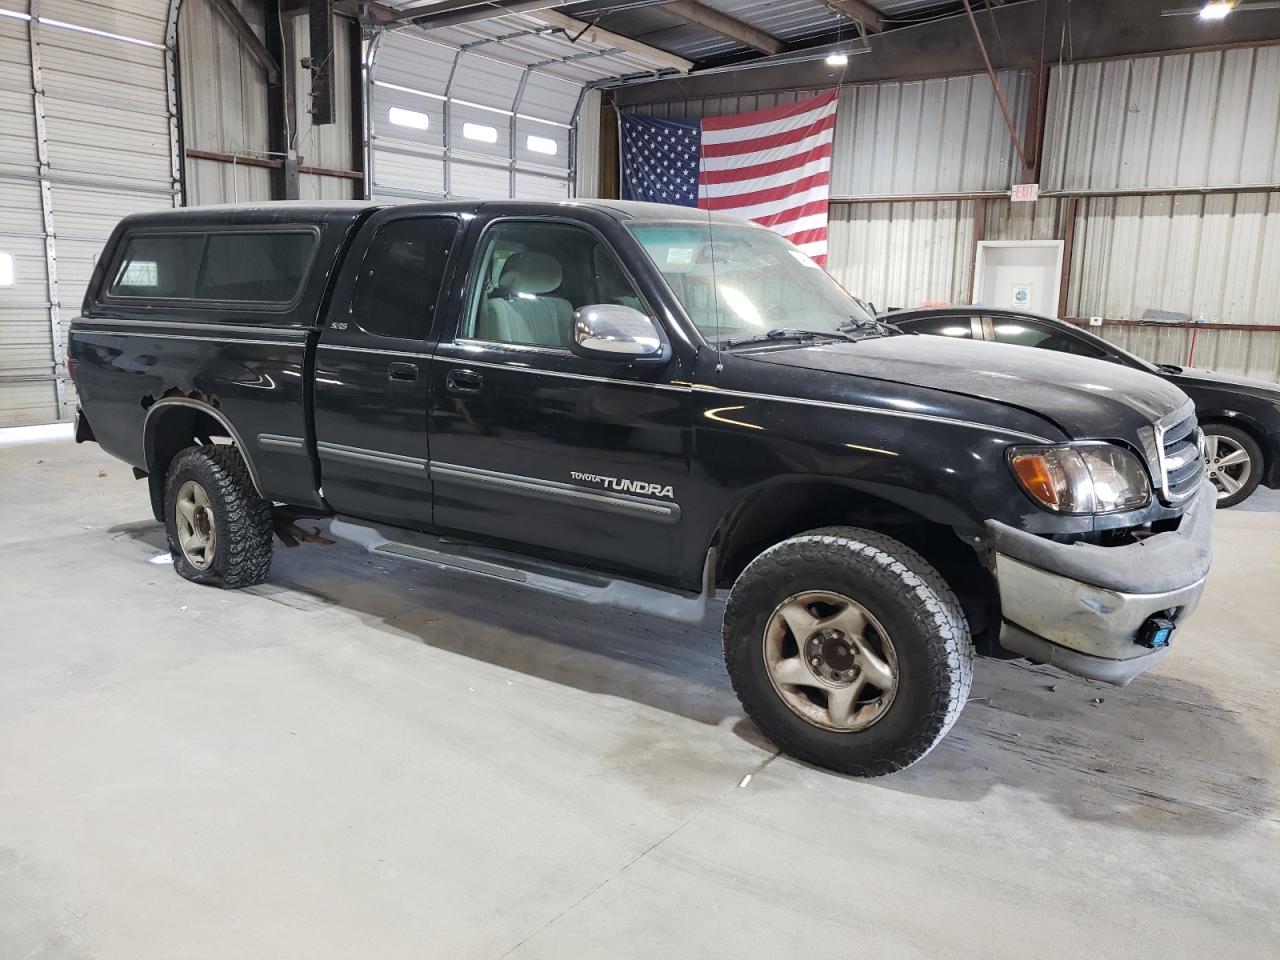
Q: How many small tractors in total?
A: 0